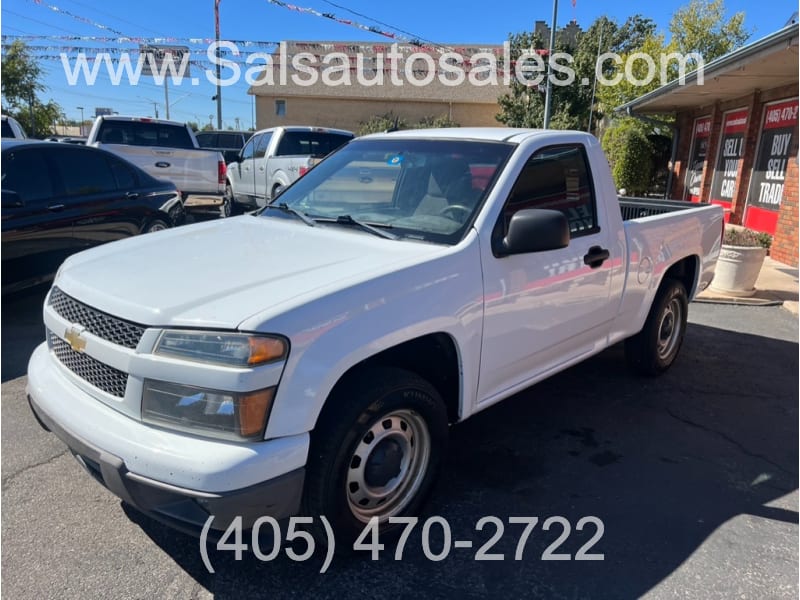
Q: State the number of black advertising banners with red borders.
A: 3